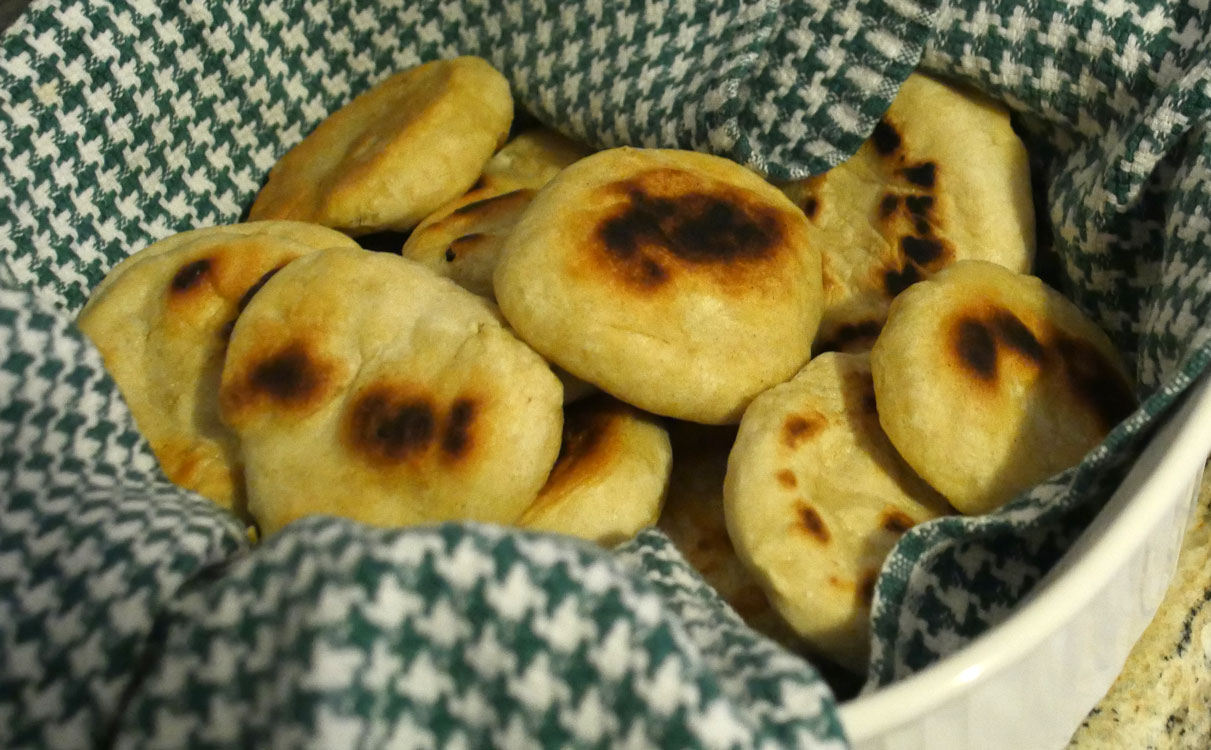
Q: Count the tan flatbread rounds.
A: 11